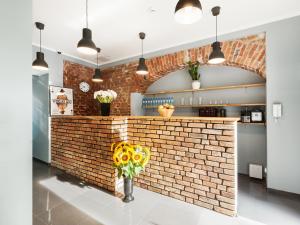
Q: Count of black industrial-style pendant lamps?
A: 6